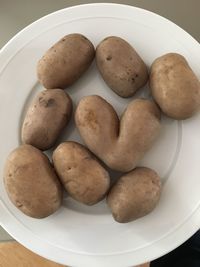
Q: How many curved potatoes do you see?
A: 1